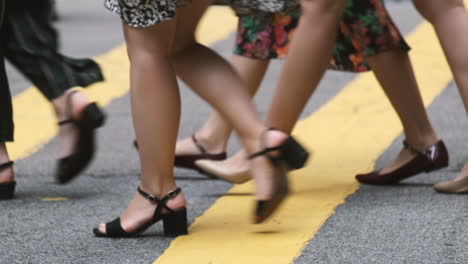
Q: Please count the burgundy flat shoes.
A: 2